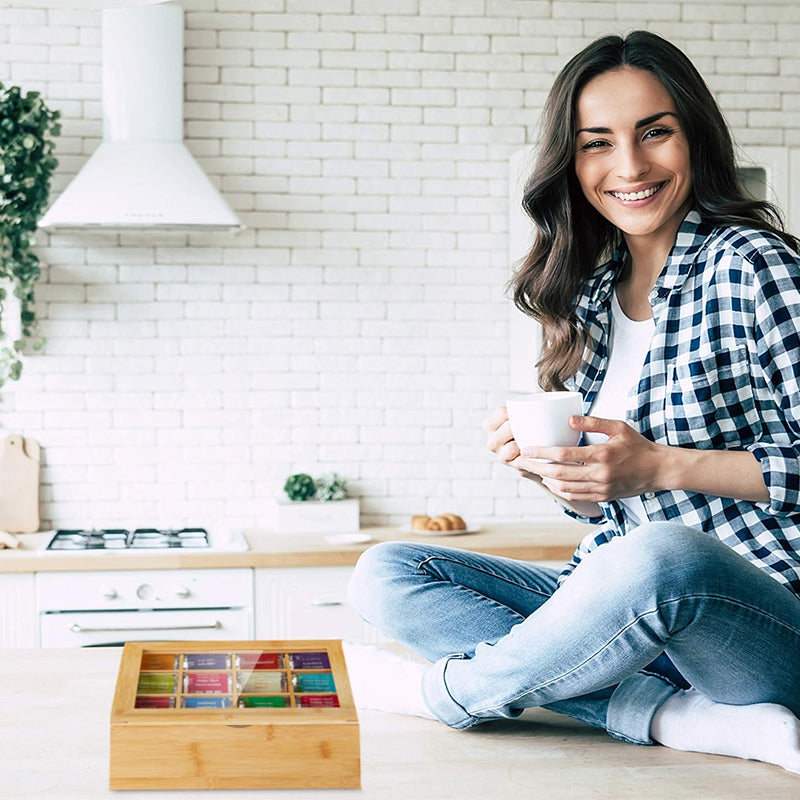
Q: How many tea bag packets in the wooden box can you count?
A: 12